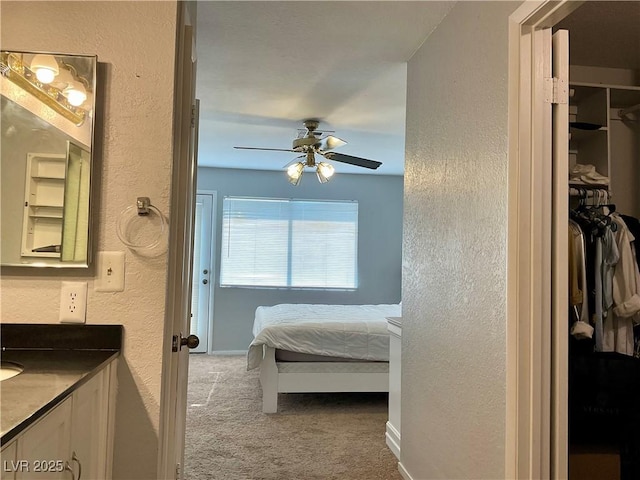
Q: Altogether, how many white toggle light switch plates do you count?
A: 1